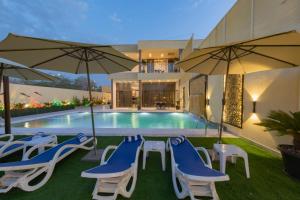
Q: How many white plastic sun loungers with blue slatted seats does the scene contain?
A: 4